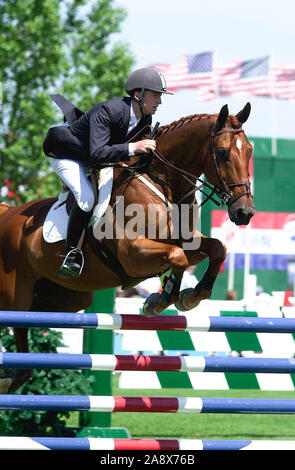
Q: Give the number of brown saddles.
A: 1